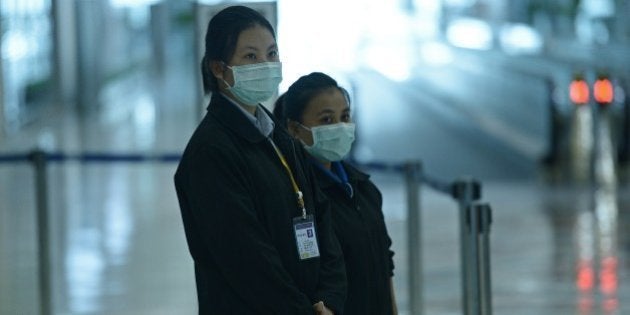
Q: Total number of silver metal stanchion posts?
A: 4